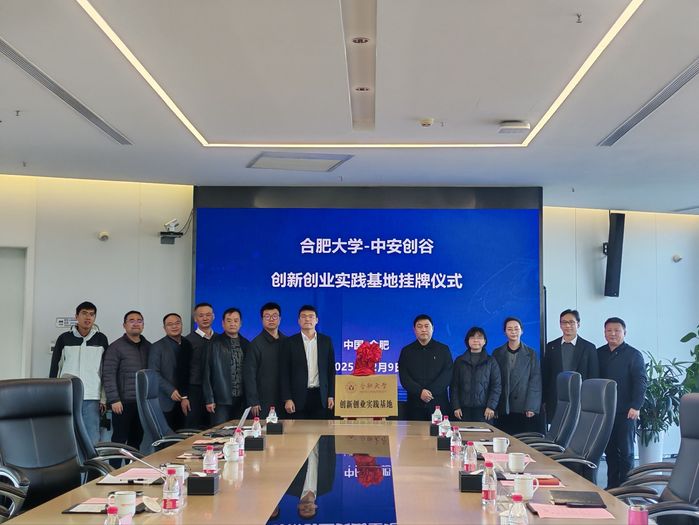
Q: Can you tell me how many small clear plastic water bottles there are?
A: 12